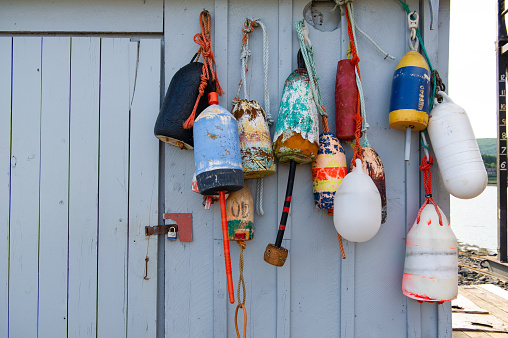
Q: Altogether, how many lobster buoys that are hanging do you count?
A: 13